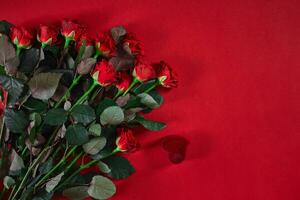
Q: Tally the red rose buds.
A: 11